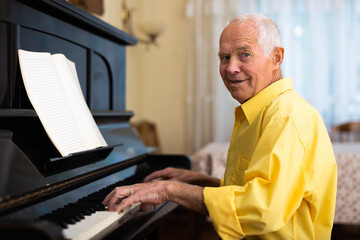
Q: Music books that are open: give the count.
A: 1